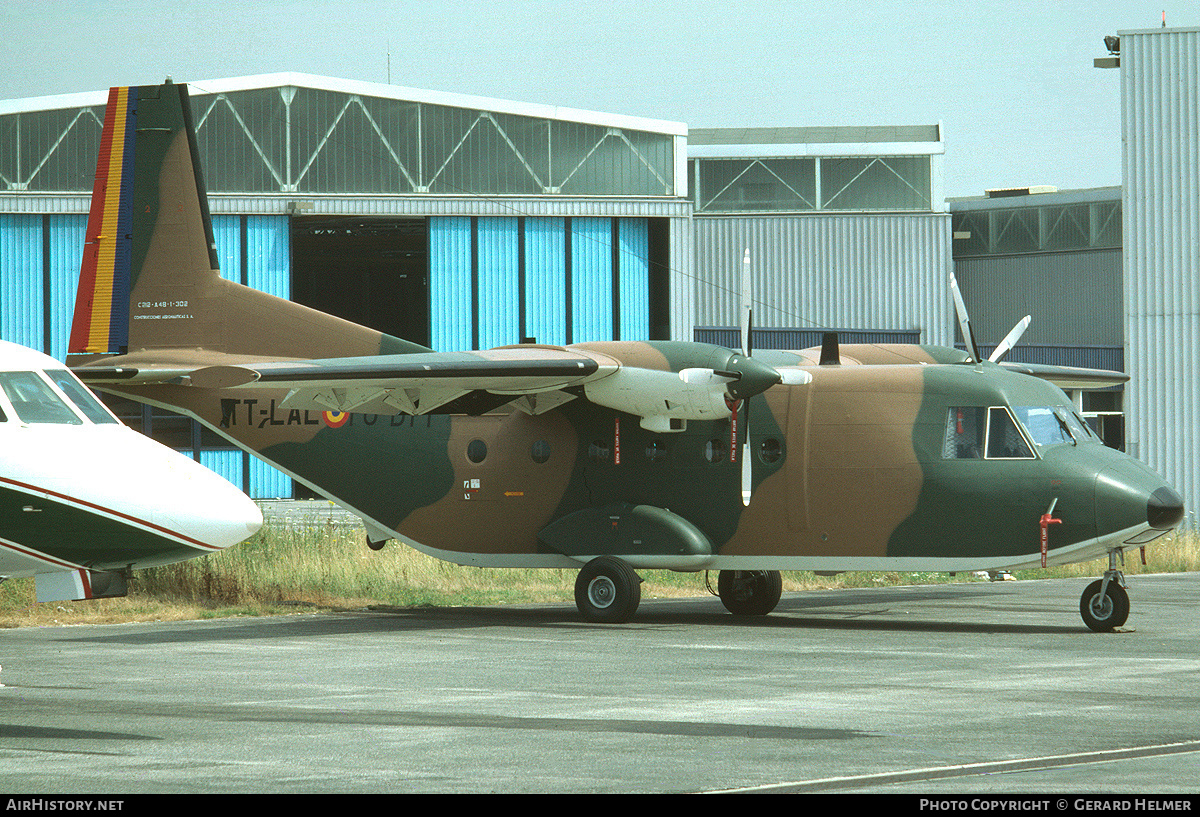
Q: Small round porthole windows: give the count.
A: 6